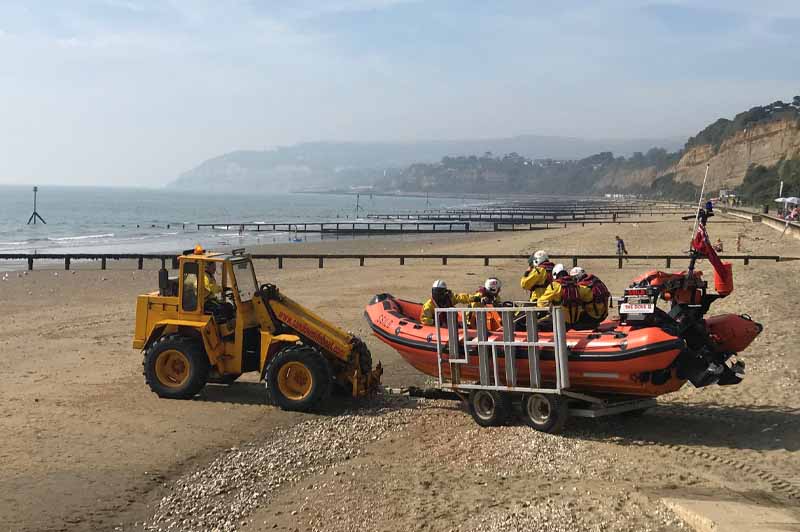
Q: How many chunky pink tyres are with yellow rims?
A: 0